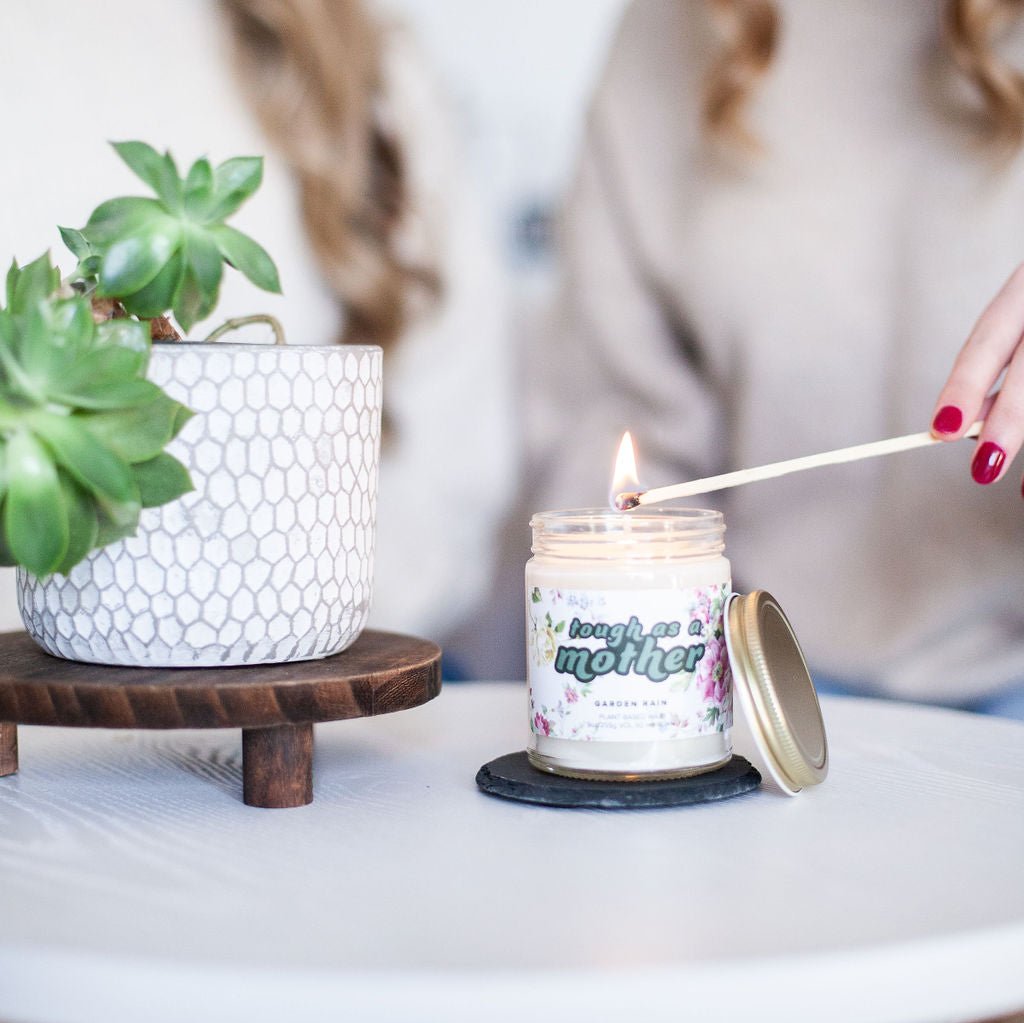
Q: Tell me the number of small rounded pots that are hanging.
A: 0